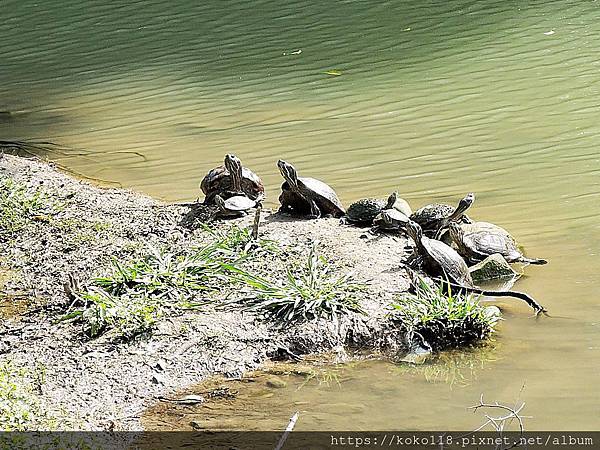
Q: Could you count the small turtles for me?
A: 2